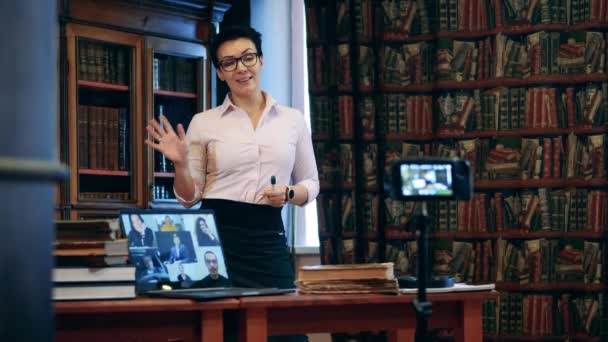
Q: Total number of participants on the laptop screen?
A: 7